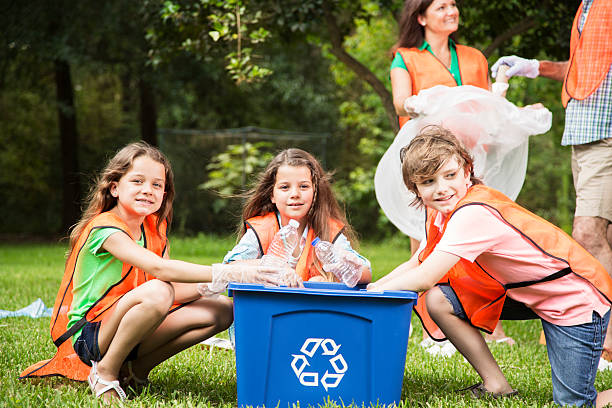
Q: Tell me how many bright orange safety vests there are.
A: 5